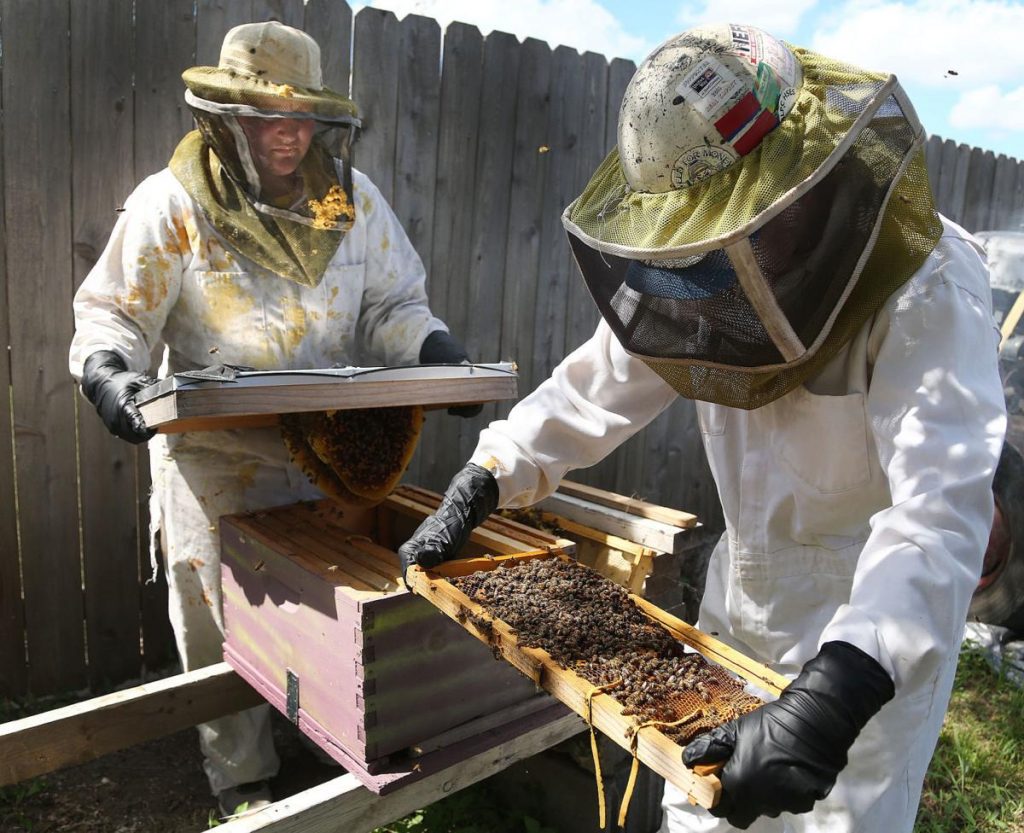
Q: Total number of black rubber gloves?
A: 4